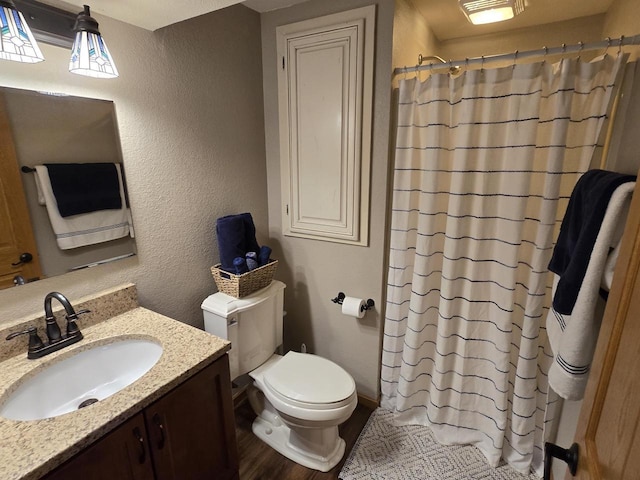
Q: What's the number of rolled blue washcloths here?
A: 3